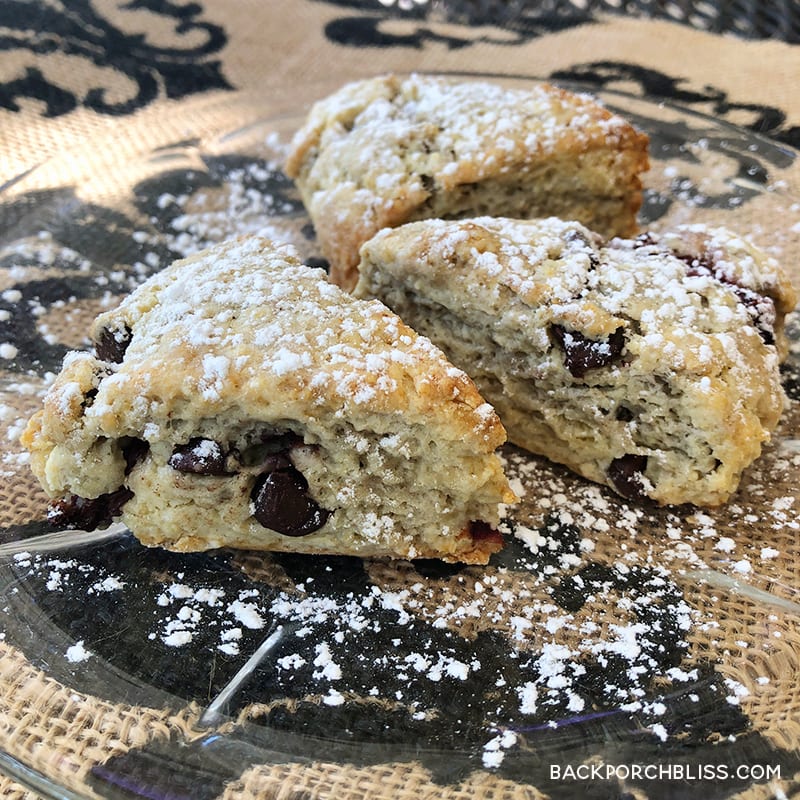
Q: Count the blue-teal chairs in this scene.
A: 0